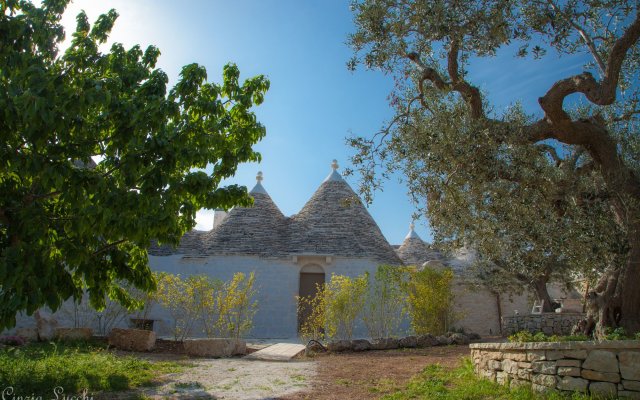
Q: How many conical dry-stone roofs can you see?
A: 3